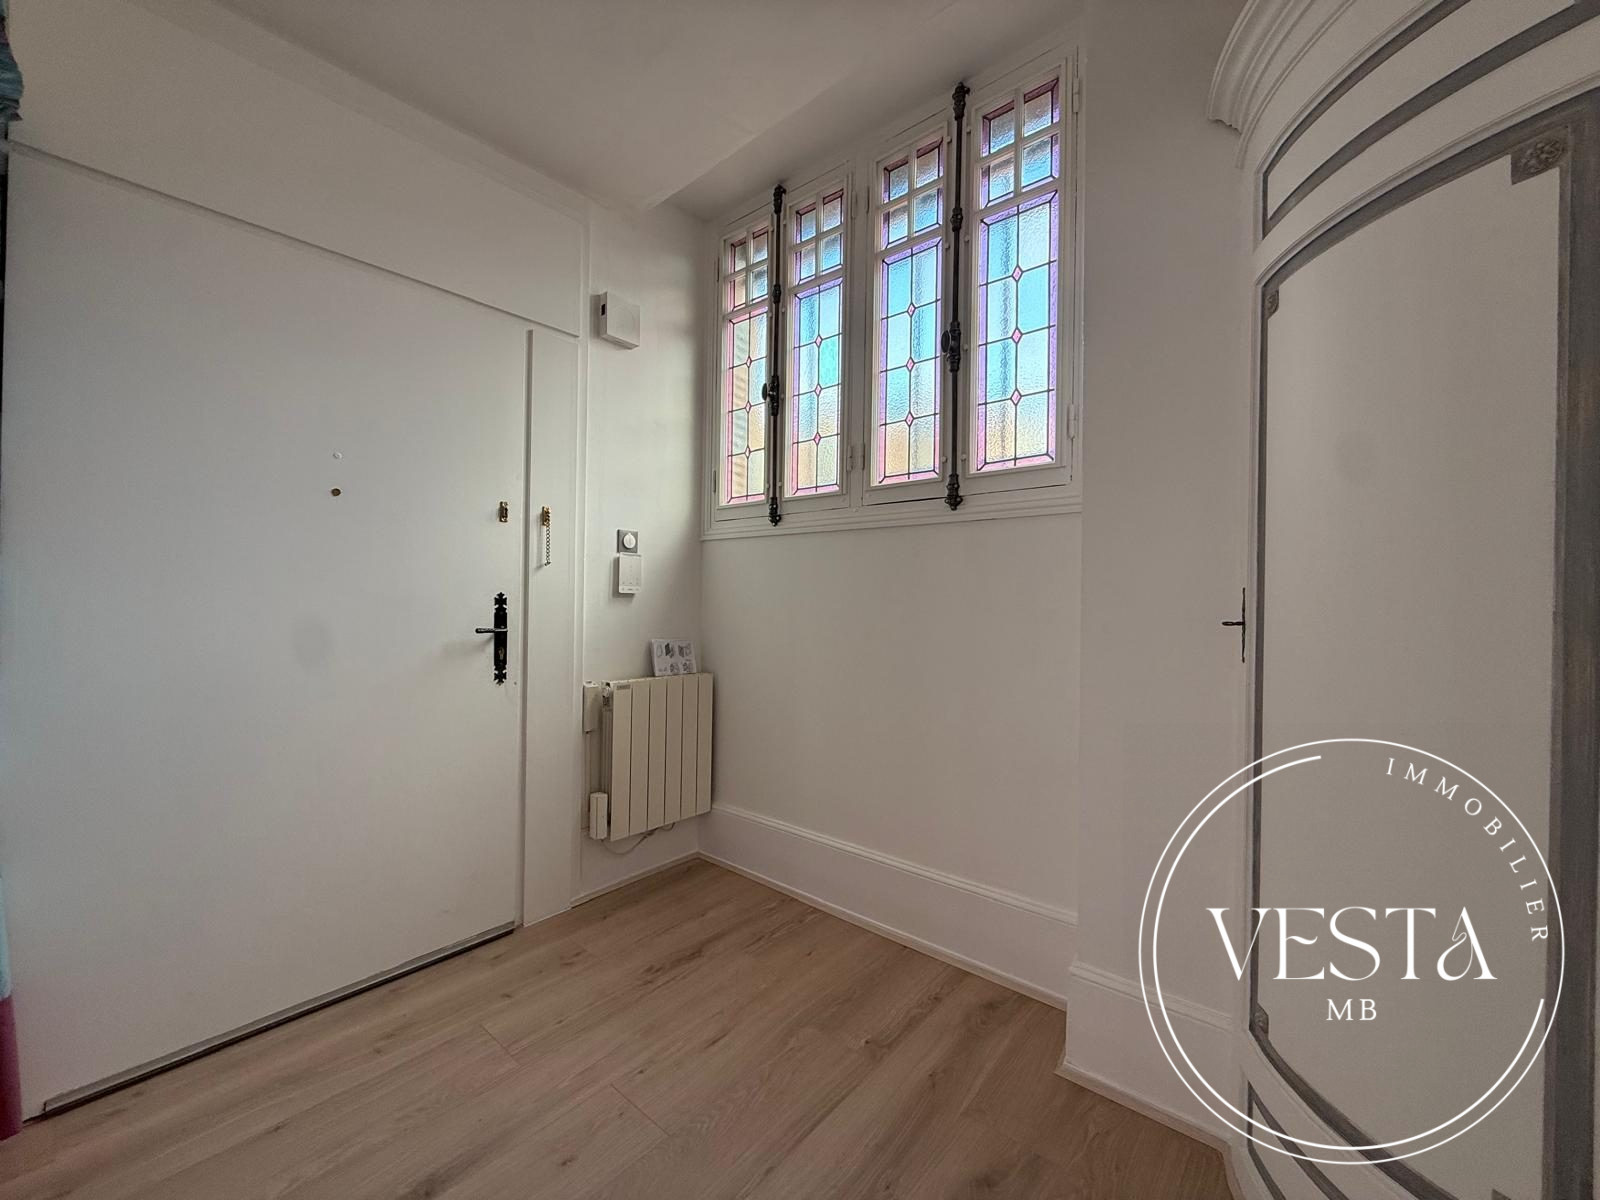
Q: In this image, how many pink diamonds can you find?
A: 12